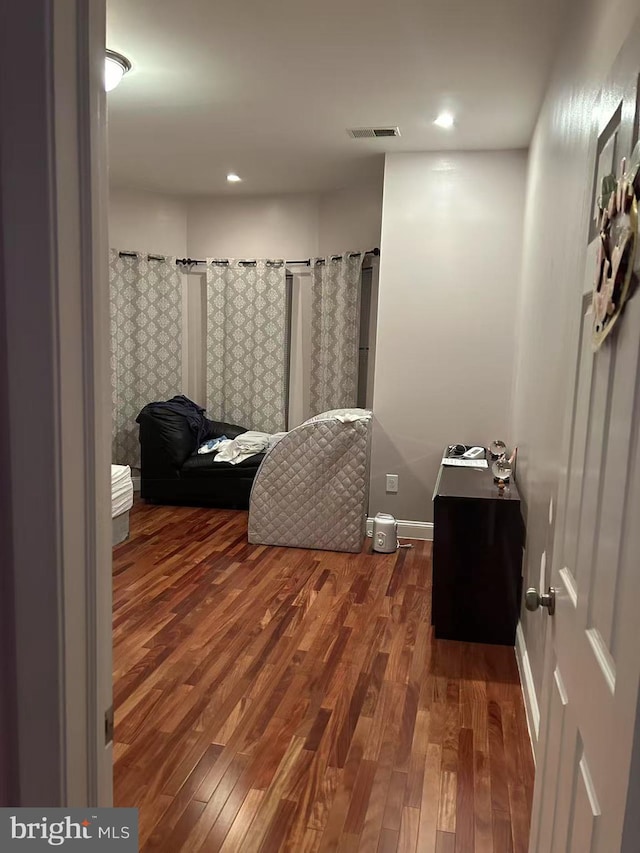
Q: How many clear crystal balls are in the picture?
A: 2